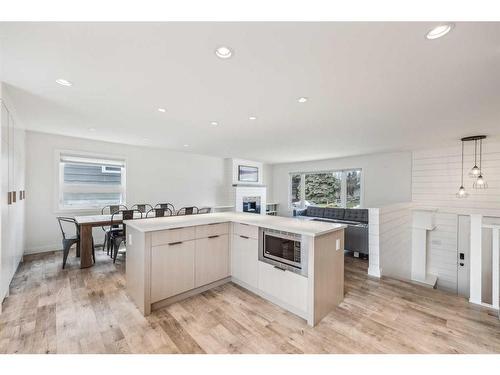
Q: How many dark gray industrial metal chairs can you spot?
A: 8